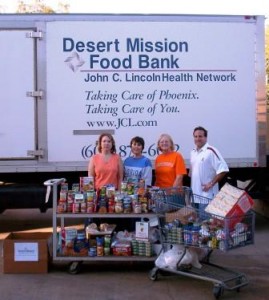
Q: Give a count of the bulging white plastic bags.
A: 2